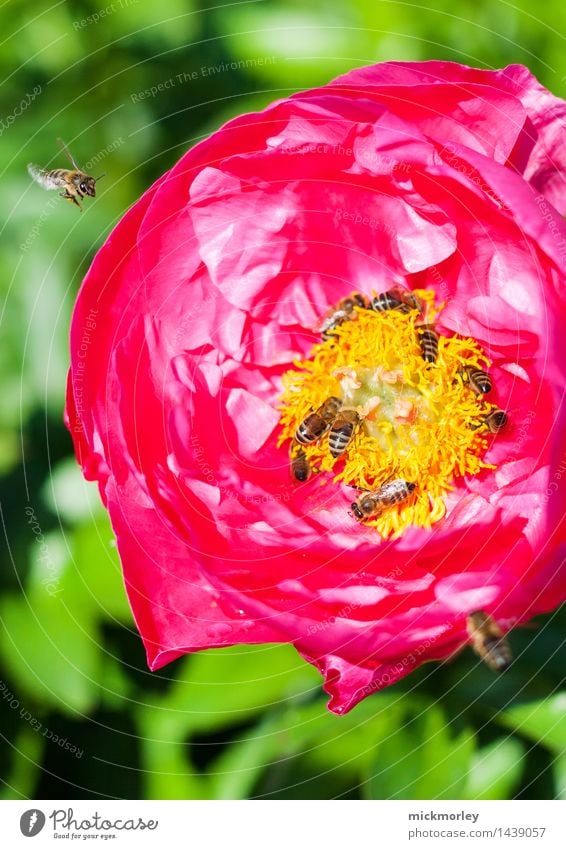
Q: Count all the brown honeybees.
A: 11